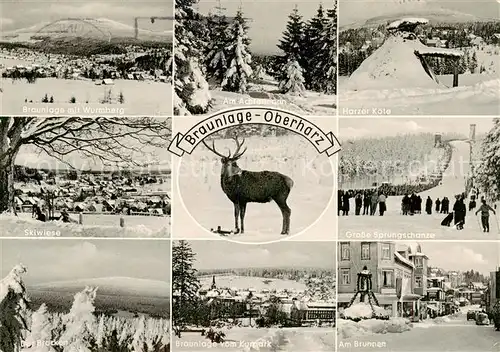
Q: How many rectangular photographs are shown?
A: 8